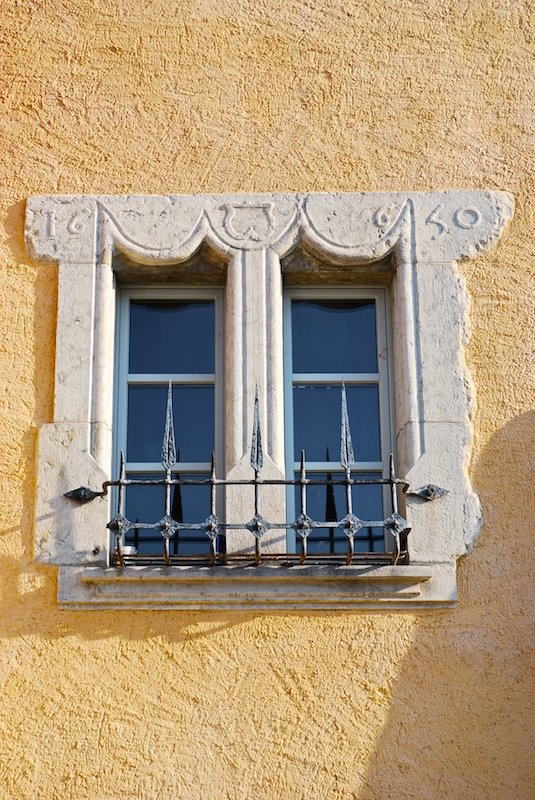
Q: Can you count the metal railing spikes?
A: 7